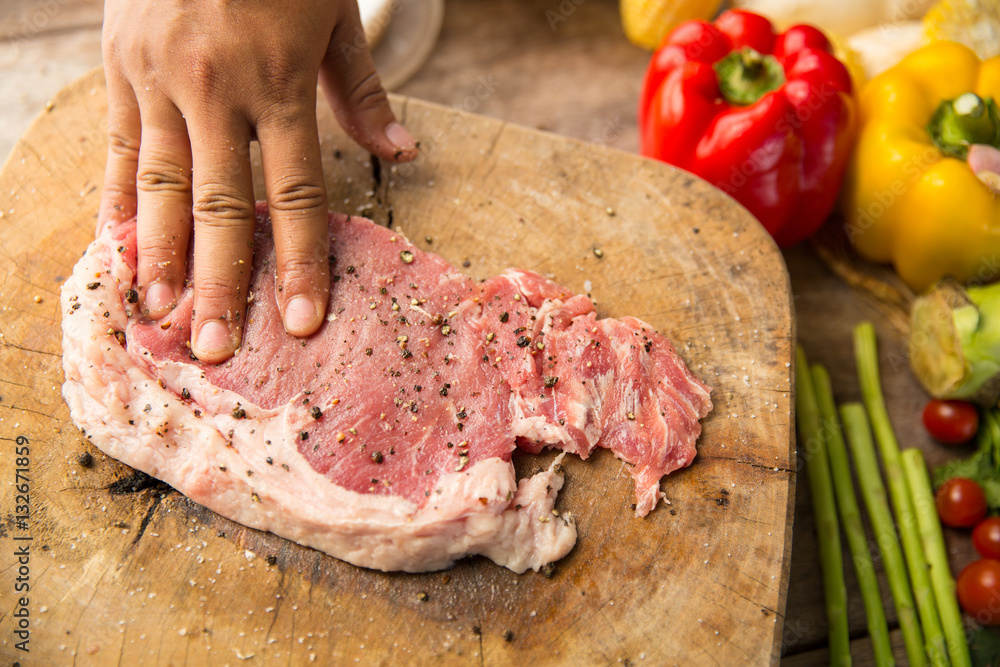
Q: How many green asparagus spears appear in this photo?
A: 5